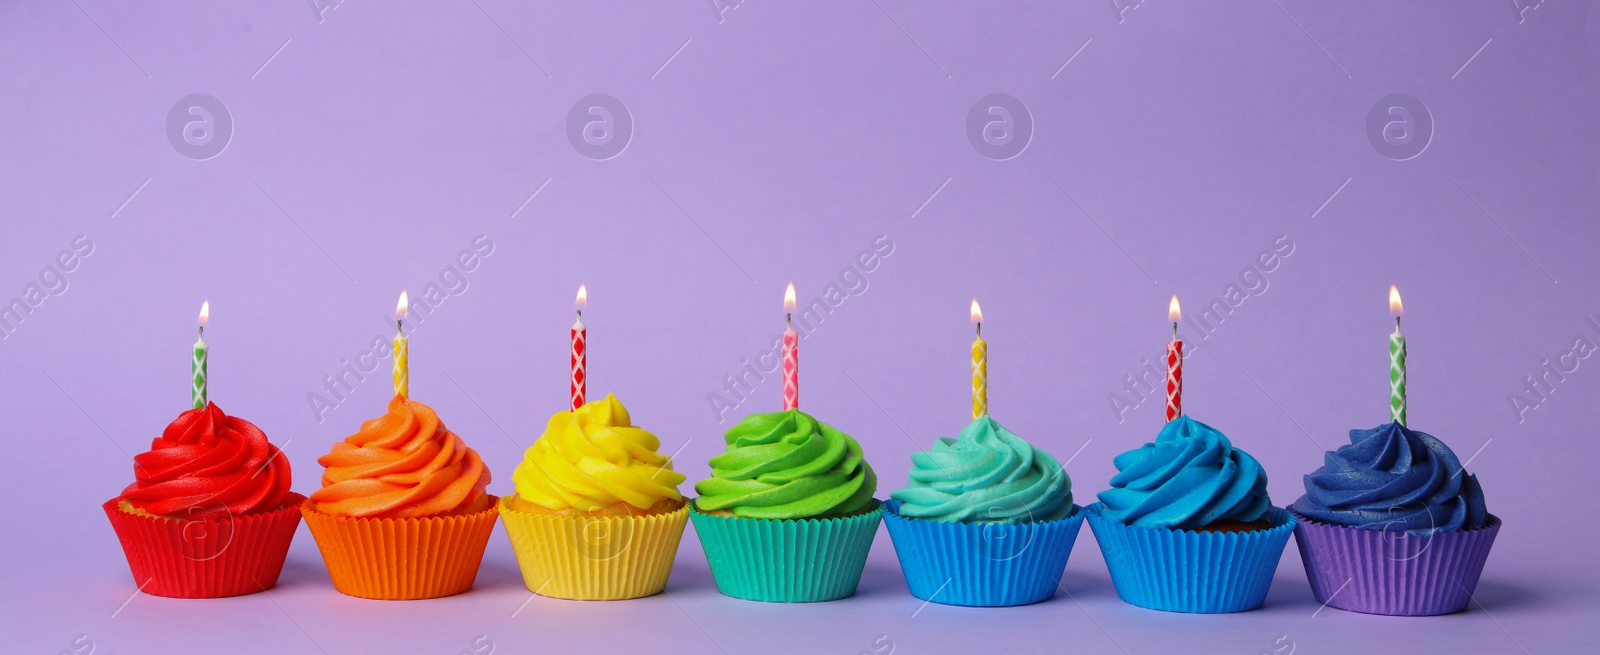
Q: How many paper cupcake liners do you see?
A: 7